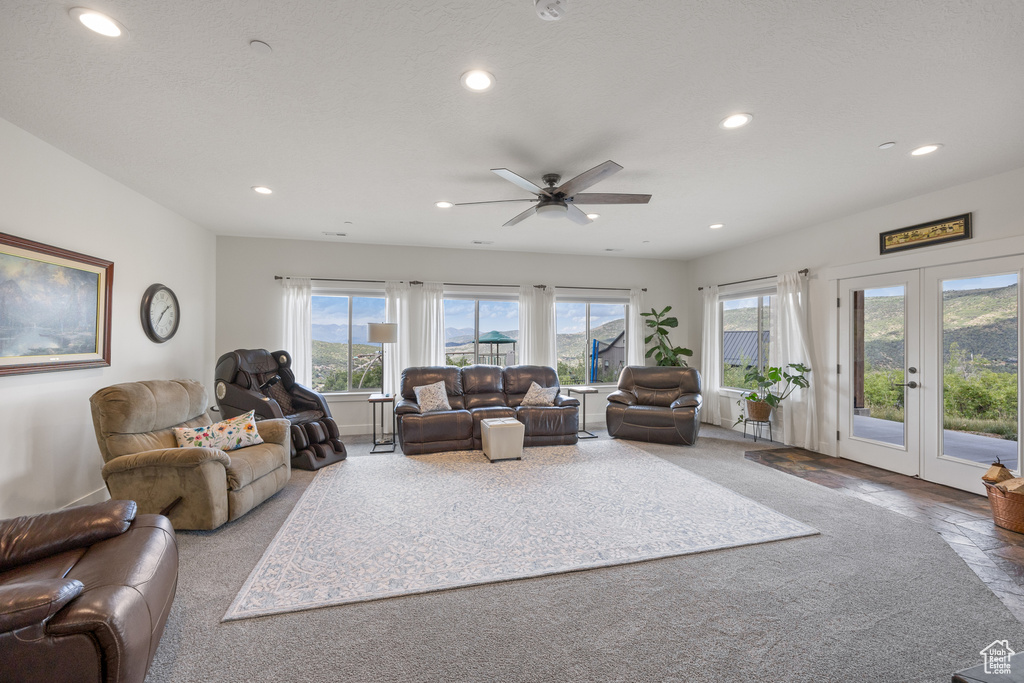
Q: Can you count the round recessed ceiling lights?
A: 8